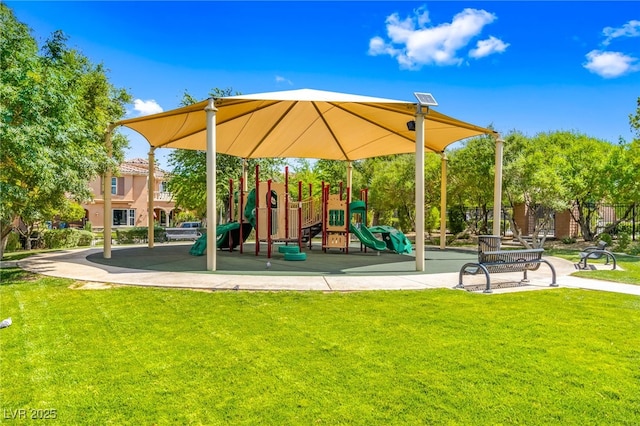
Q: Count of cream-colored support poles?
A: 8